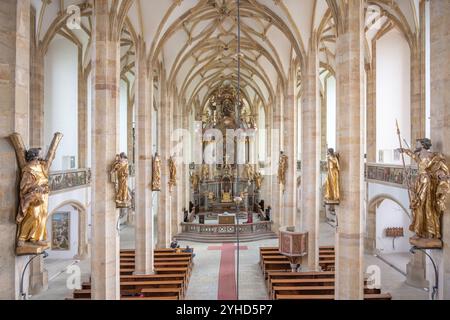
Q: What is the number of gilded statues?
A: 7